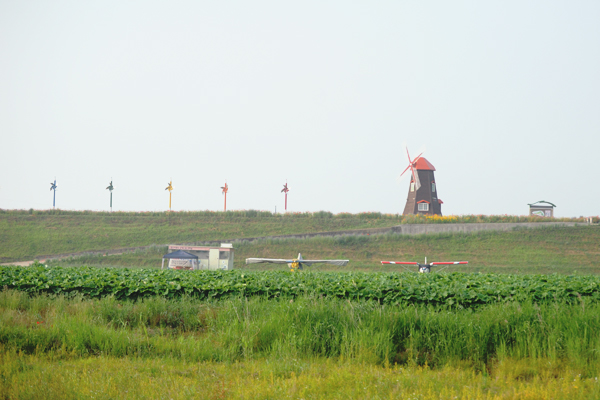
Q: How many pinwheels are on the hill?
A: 5